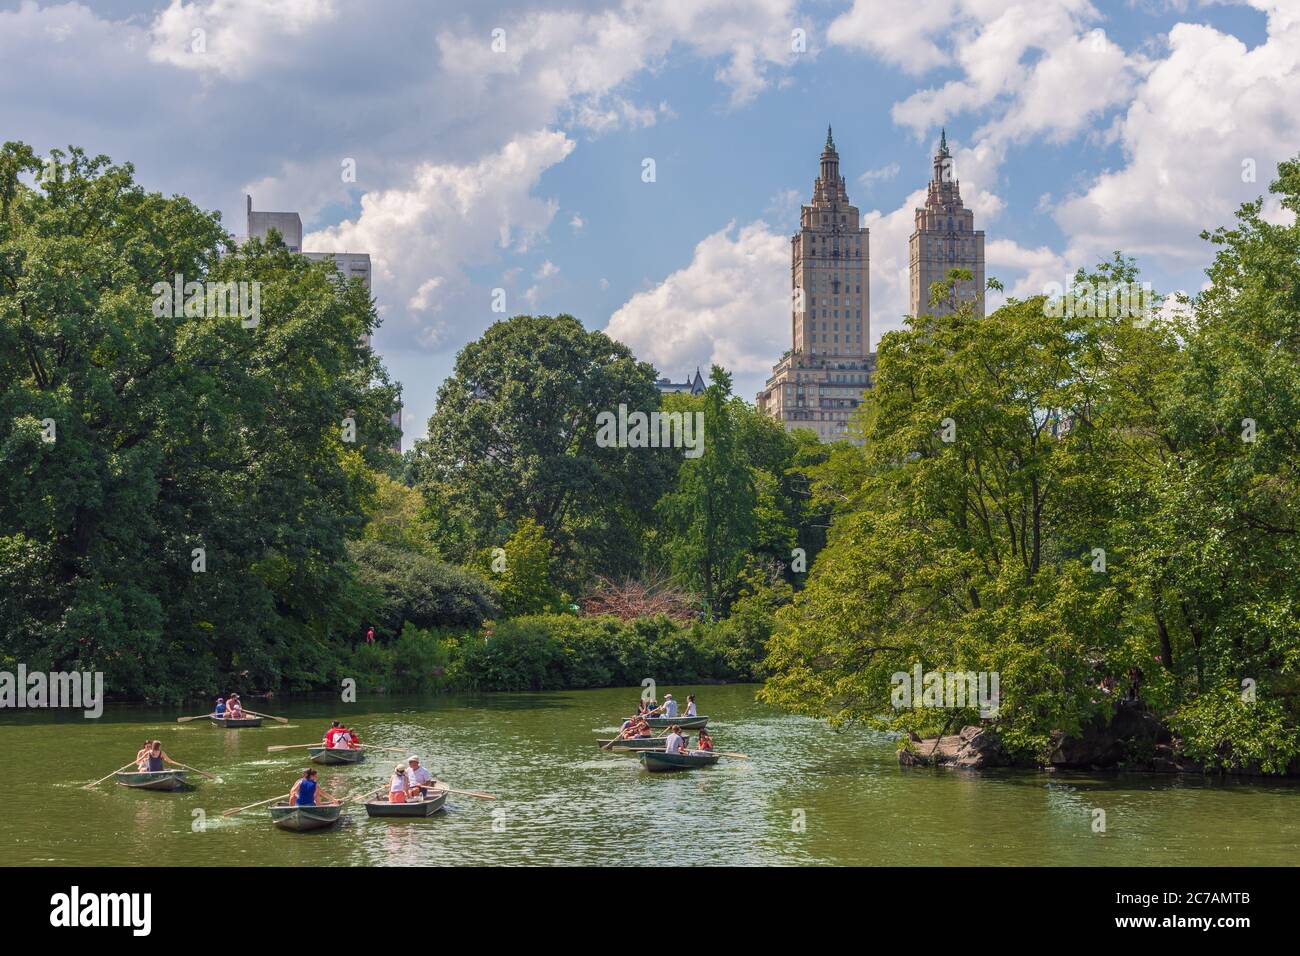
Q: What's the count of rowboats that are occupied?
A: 8